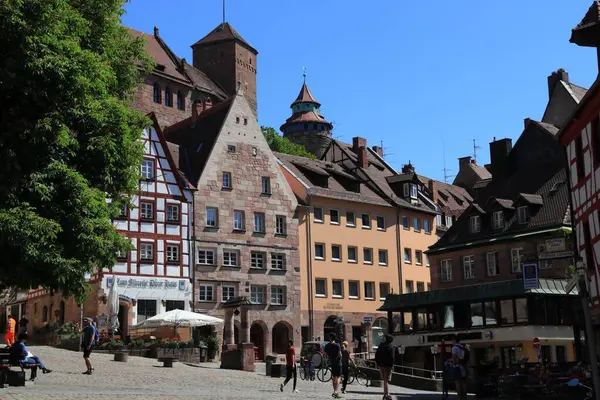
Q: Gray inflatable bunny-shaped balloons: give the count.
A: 0